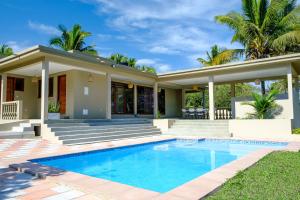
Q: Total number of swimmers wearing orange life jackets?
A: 0